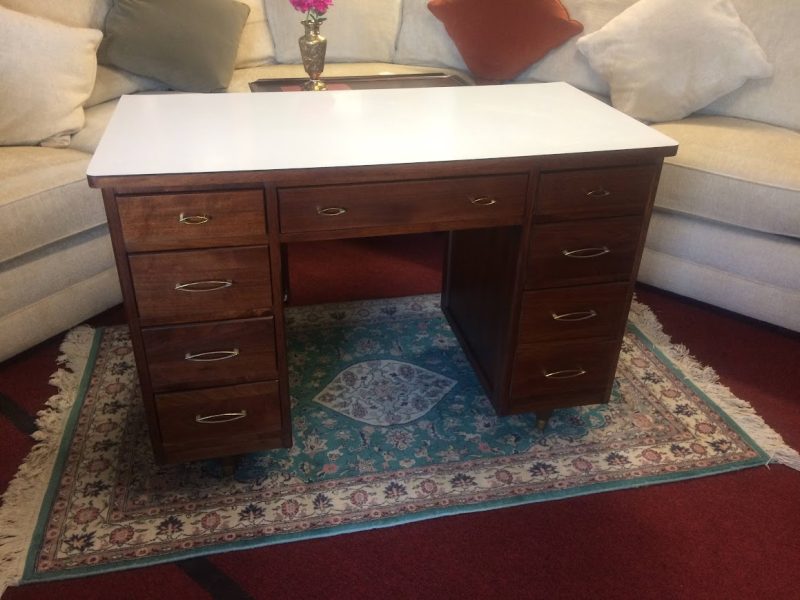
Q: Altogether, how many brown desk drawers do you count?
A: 9